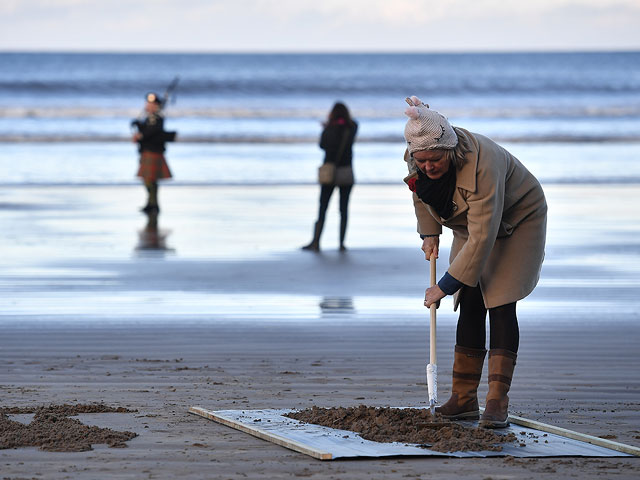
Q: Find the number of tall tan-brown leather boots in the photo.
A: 2